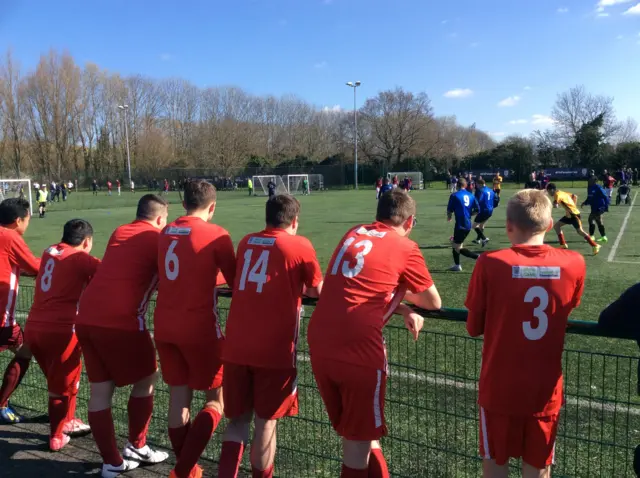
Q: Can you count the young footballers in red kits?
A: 7